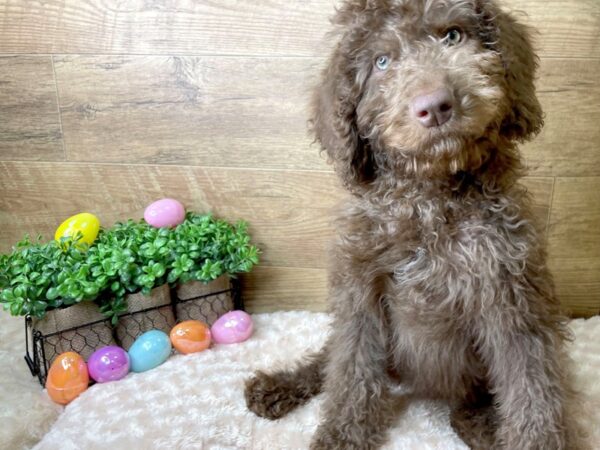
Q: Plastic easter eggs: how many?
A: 7